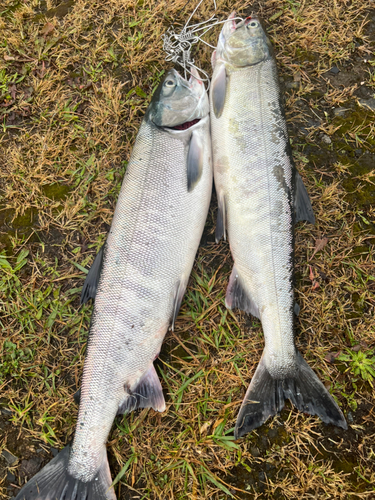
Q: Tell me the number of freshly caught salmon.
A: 2